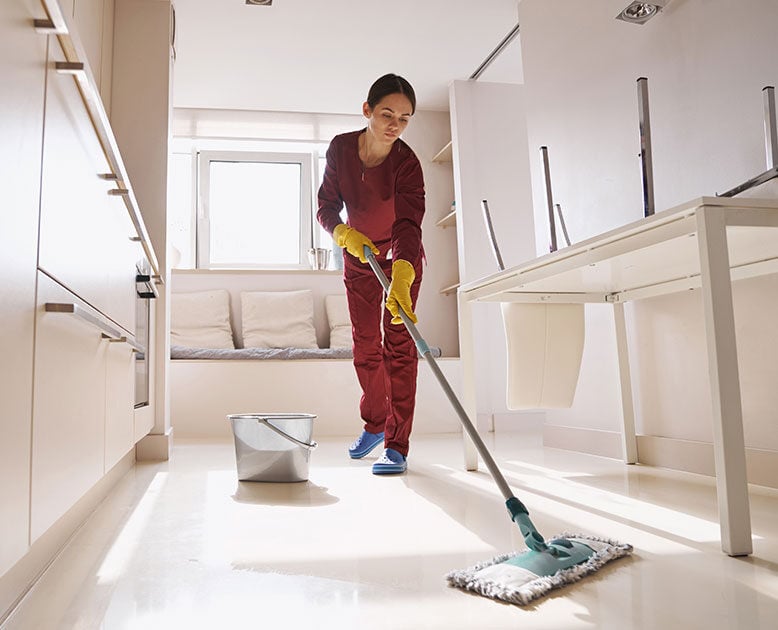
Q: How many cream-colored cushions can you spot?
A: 3